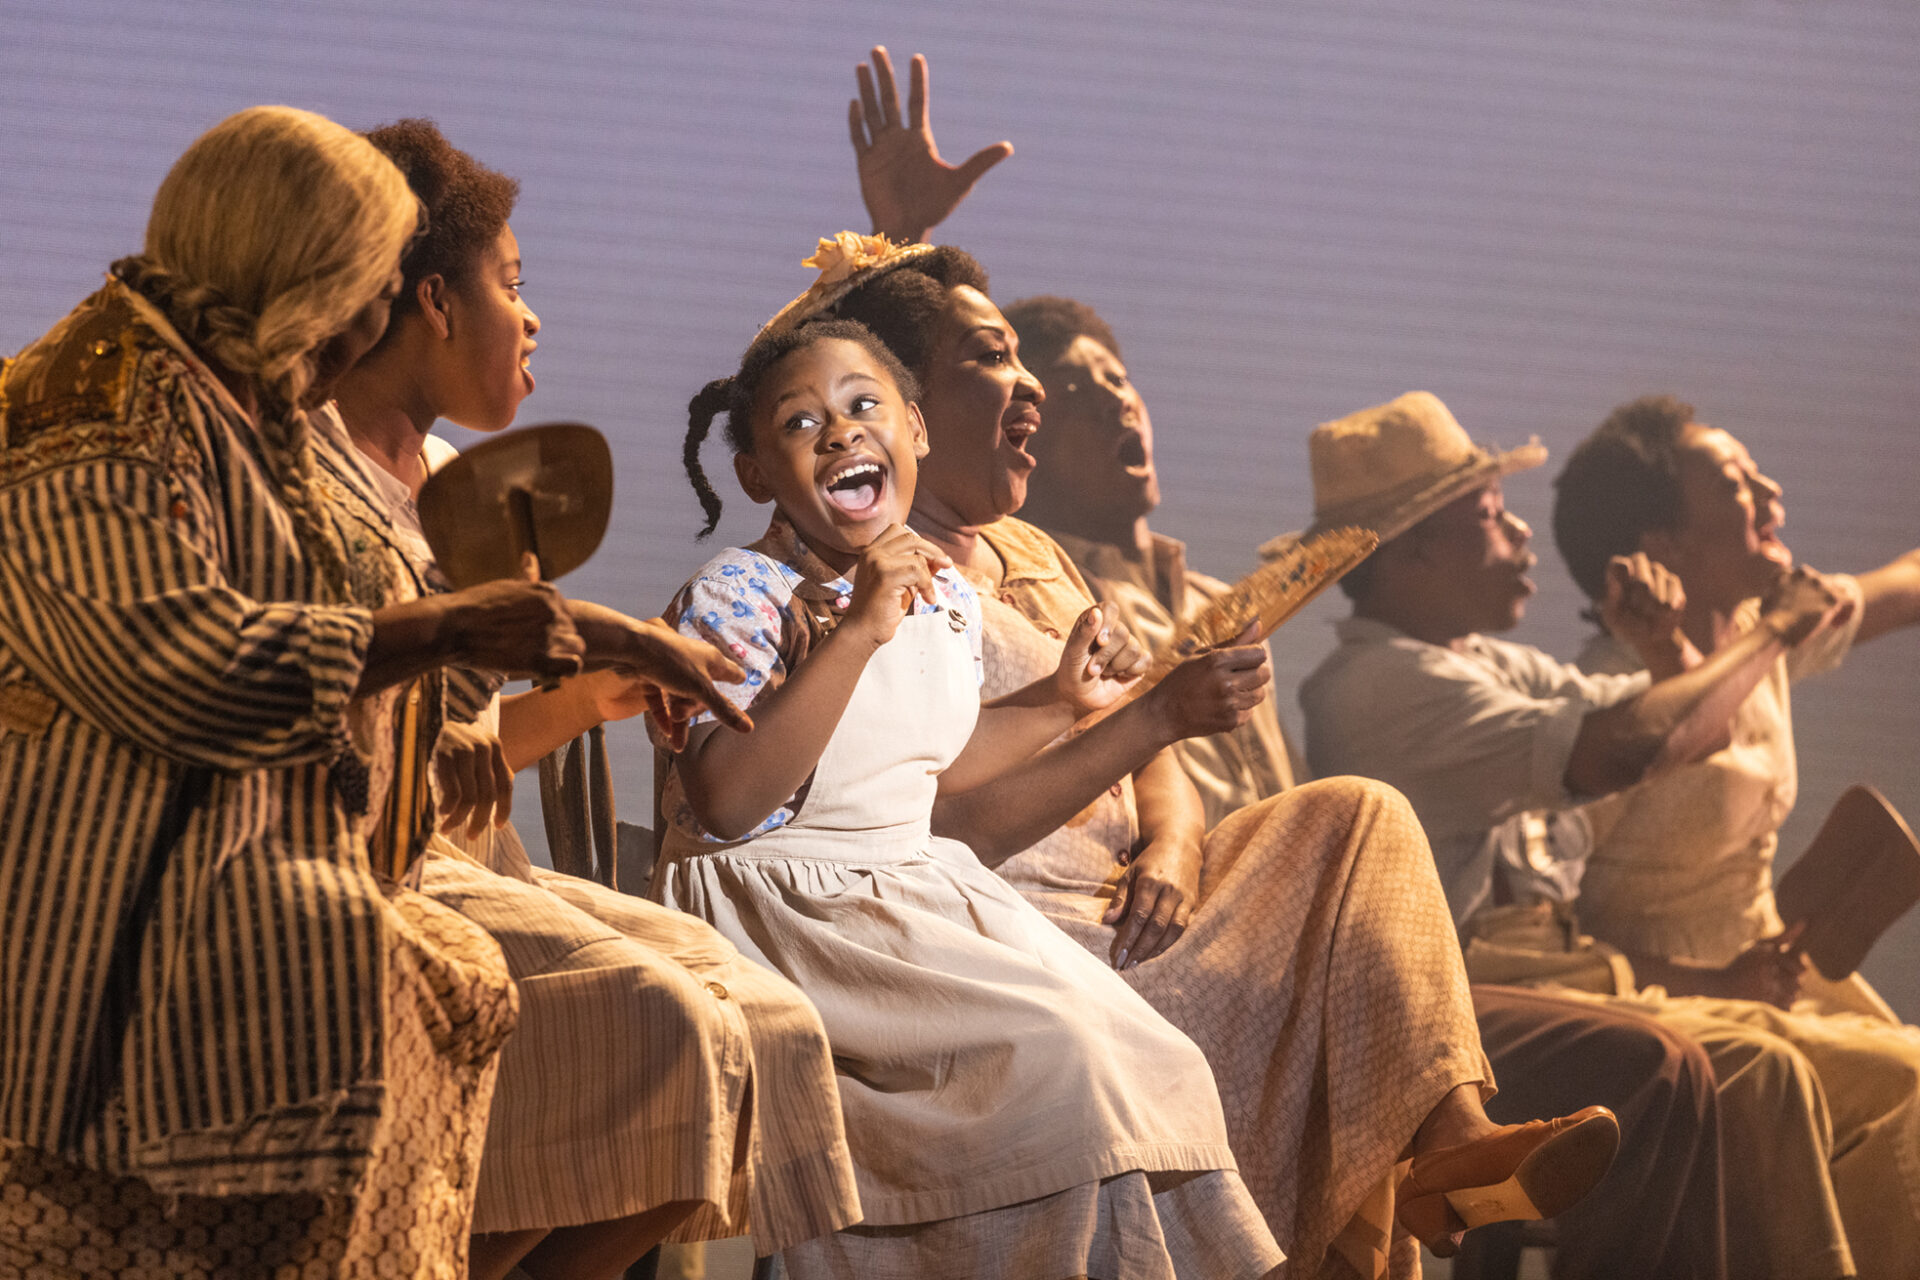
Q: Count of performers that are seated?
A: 7